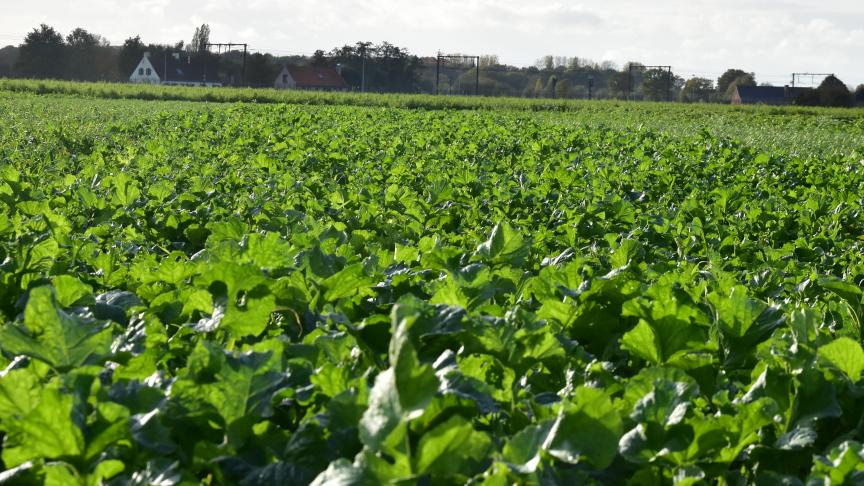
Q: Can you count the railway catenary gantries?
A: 4